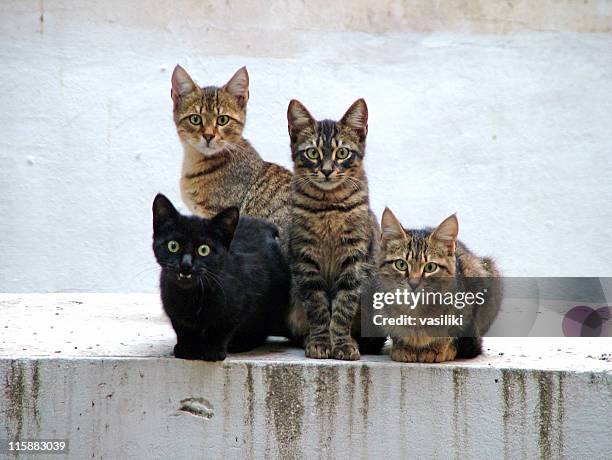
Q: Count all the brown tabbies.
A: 3